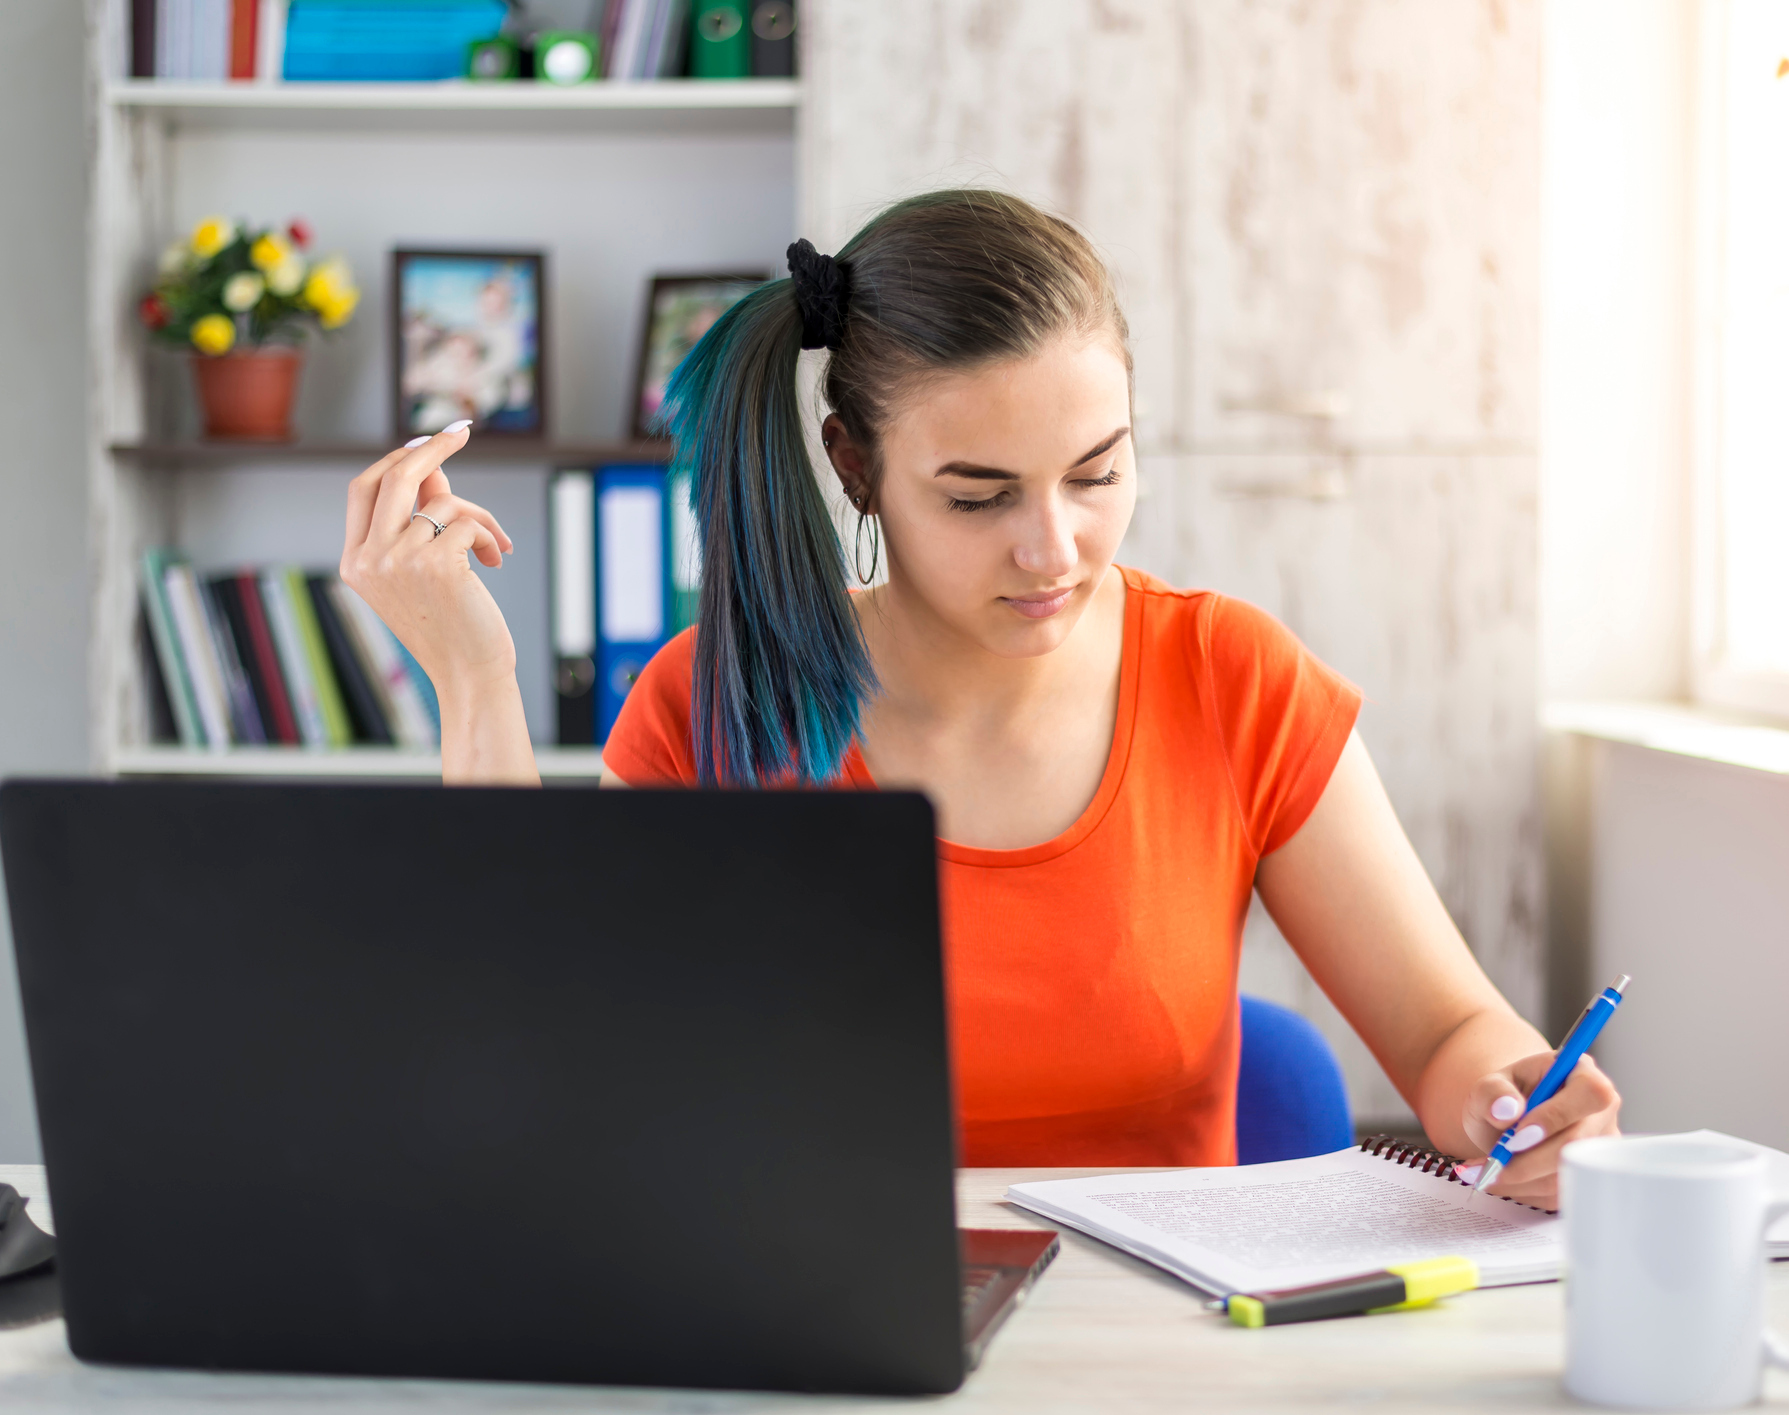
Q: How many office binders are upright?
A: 5